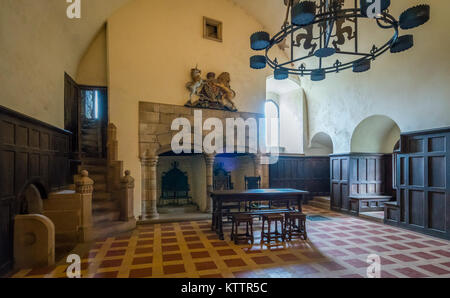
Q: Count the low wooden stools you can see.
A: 3